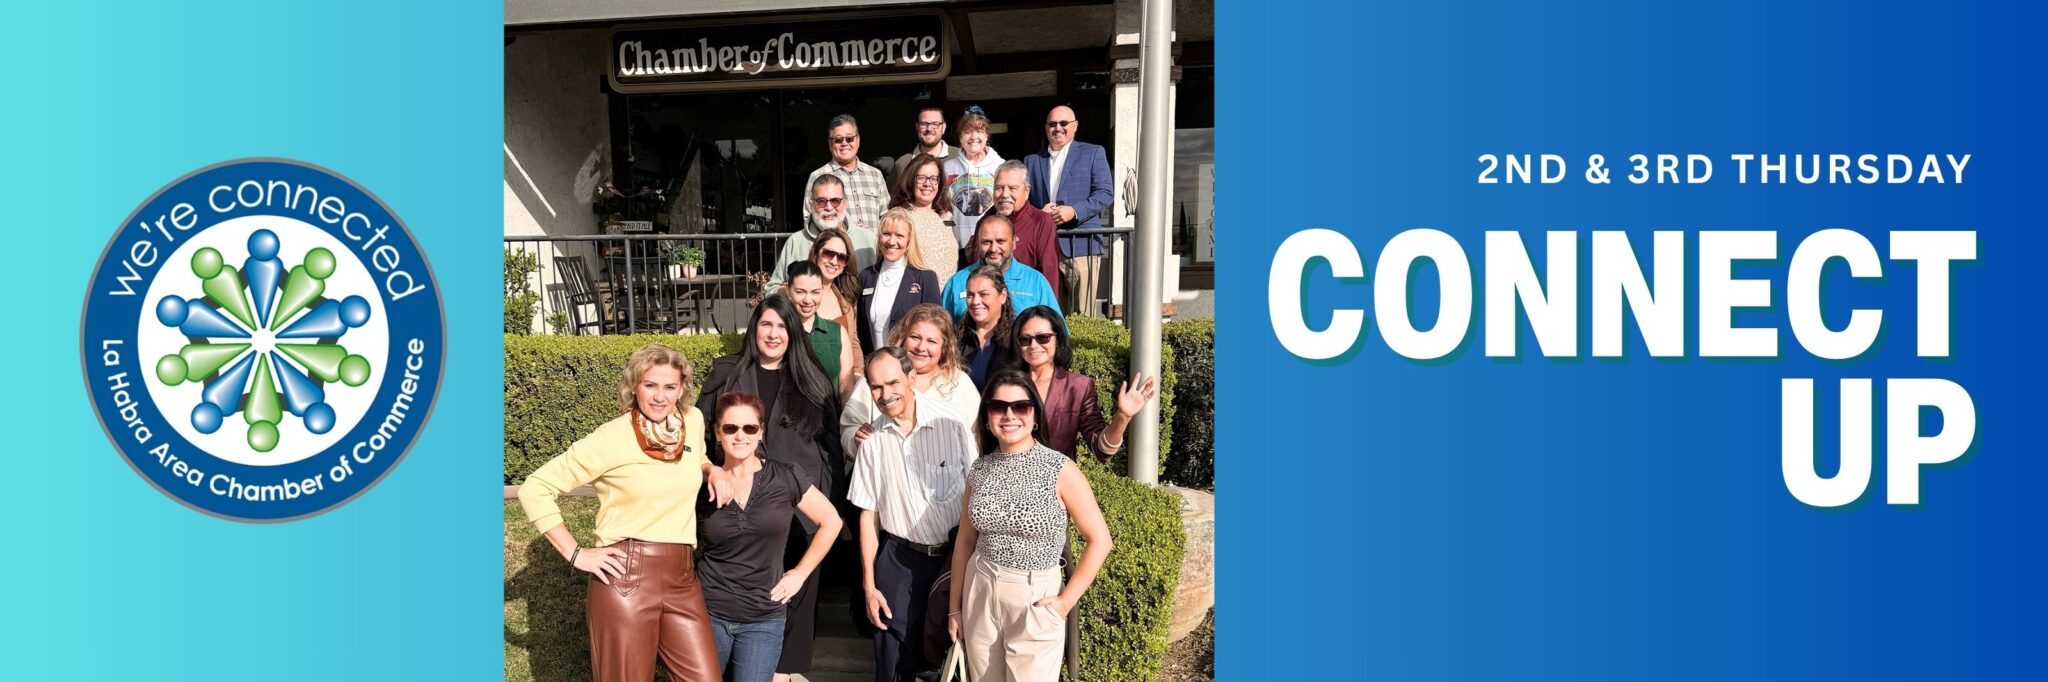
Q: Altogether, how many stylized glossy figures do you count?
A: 10